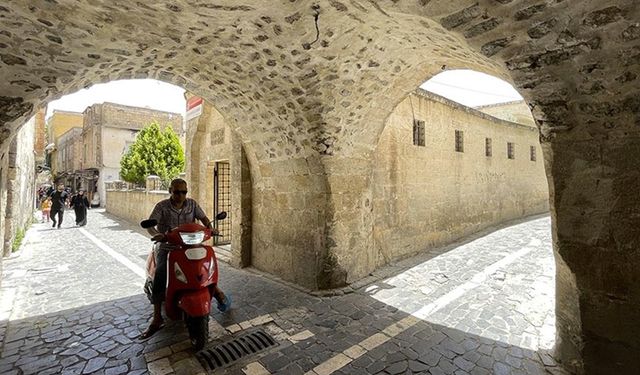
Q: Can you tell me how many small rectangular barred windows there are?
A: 5